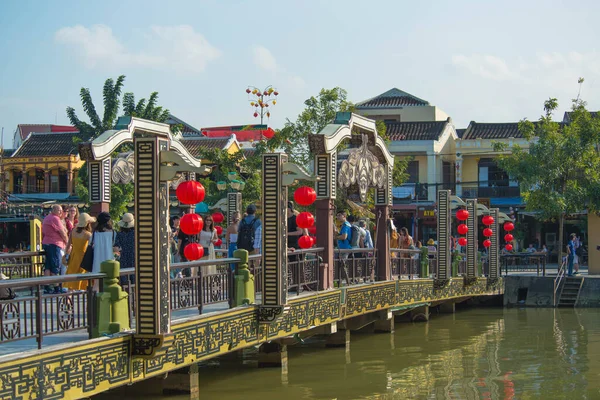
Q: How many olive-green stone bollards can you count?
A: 5